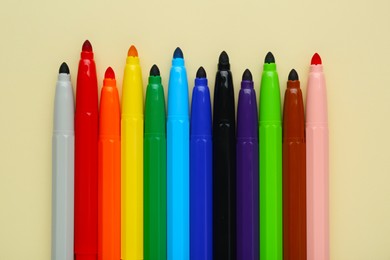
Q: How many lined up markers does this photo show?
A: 12